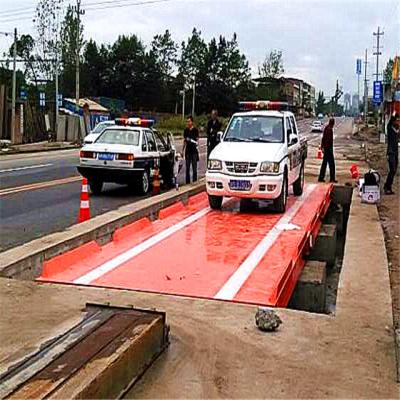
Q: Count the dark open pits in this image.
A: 1